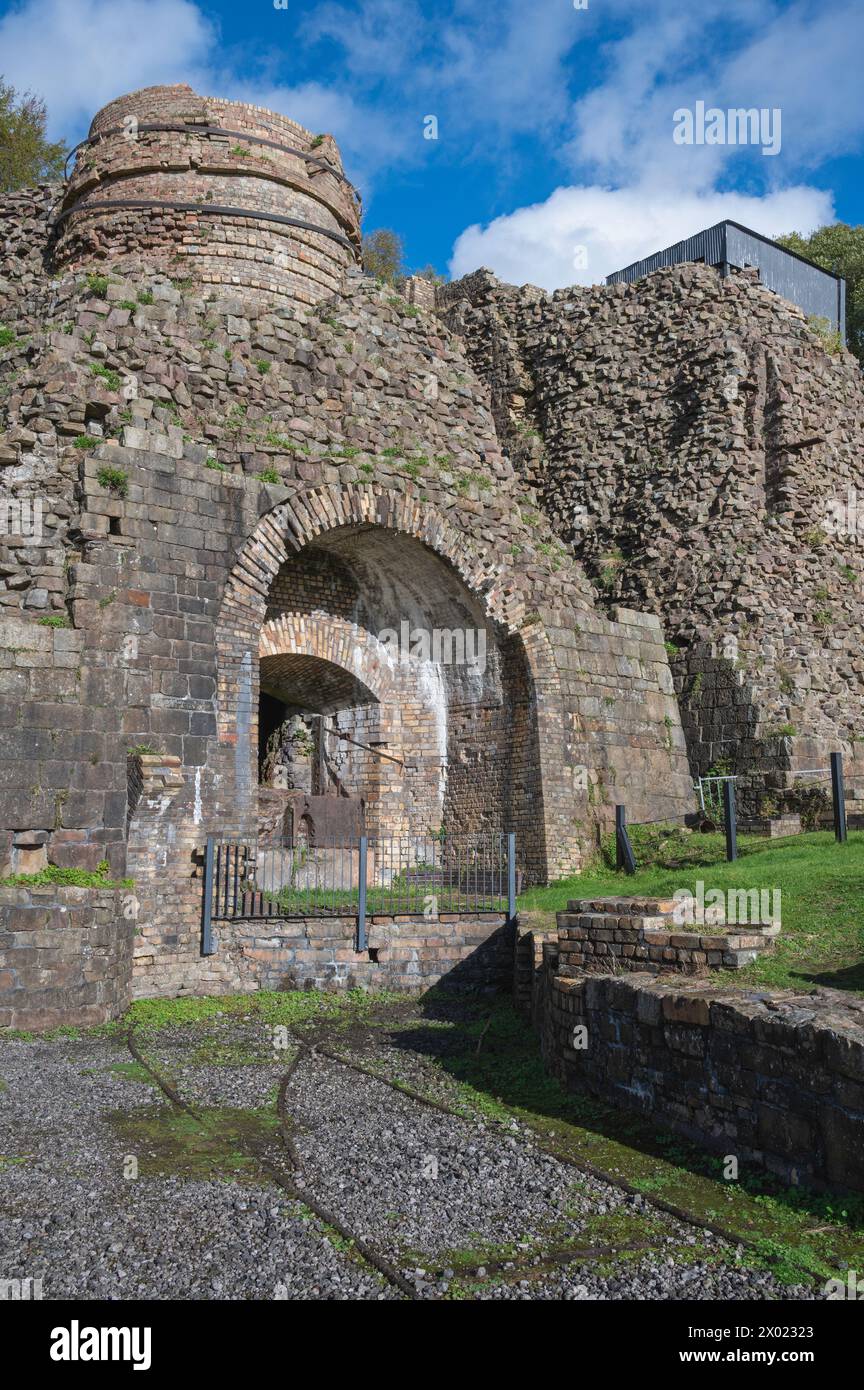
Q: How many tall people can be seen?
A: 0